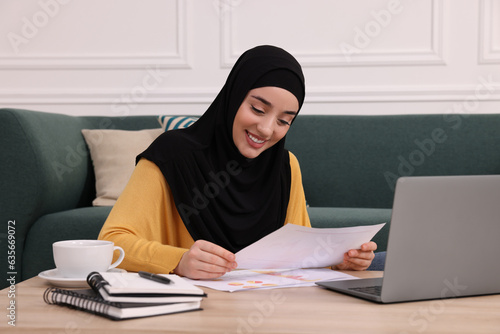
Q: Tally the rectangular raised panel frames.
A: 3